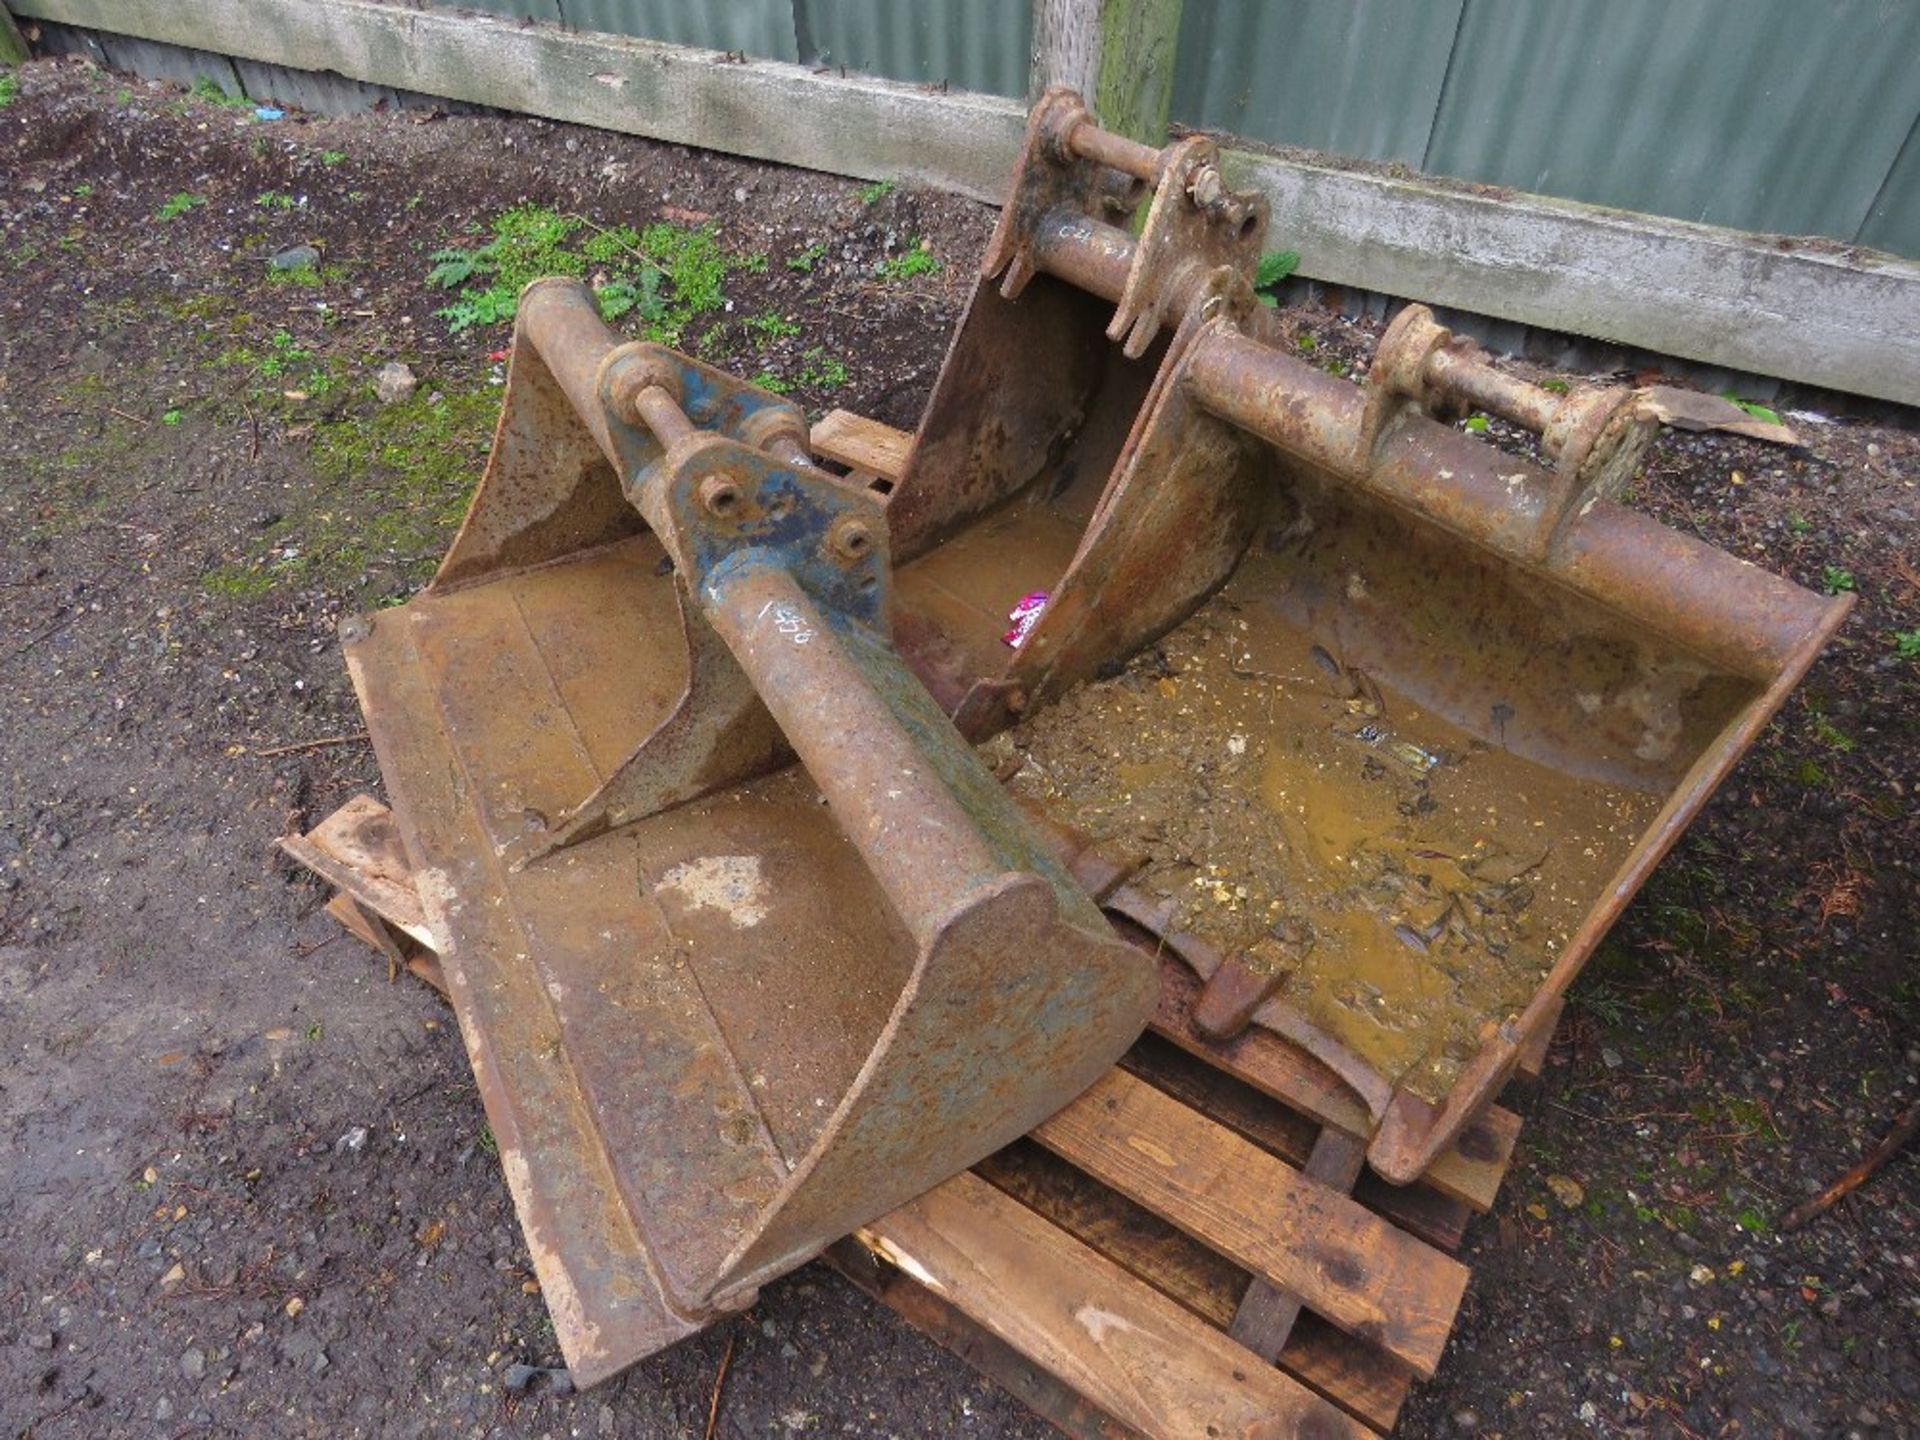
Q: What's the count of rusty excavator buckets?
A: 3